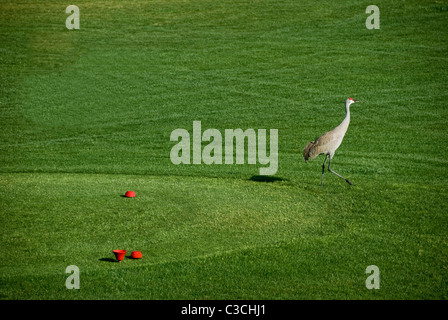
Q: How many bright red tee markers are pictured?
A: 3